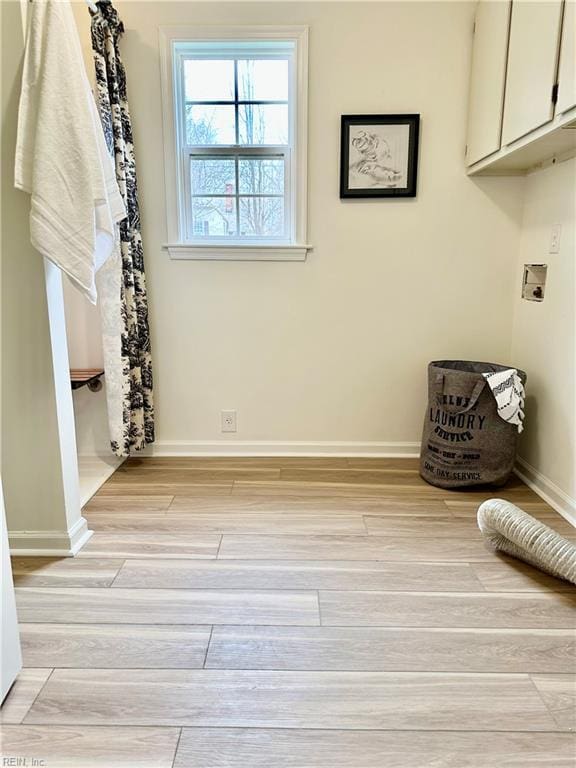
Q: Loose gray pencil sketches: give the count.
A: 1